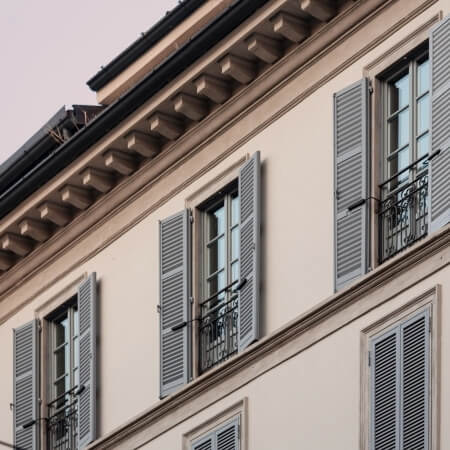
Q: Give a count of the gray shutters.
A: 10